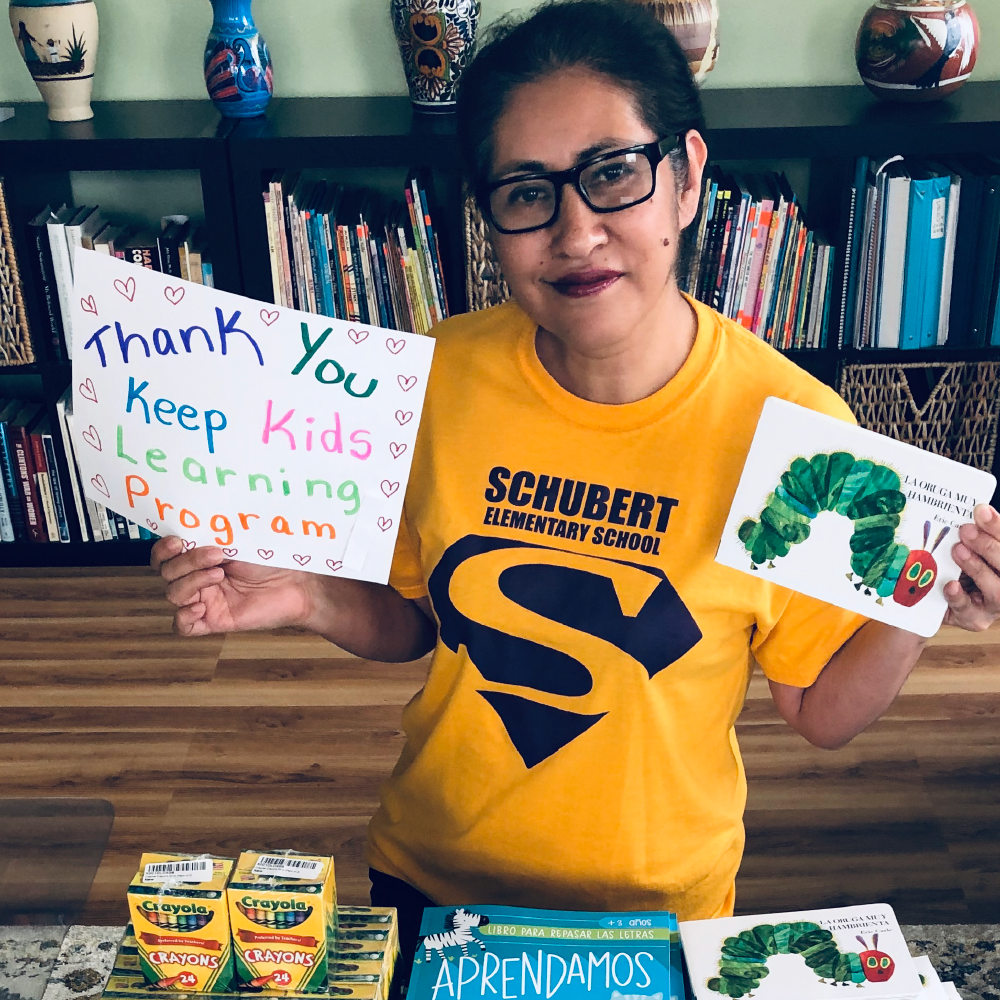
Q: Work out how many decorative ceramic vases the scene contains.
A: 5